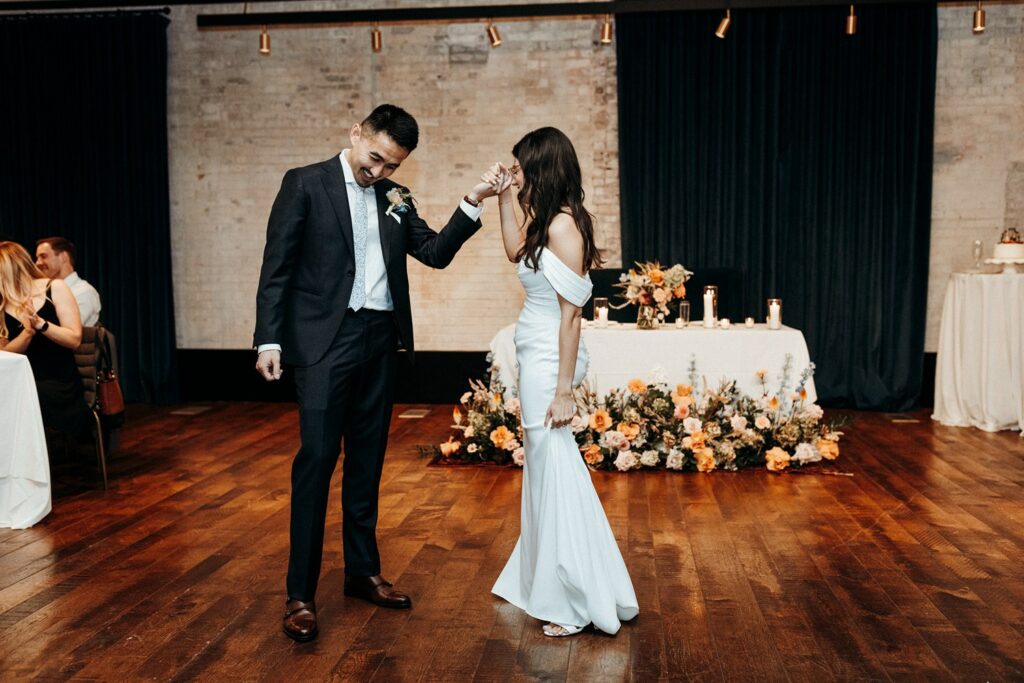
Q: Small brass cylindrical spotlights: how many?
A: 7